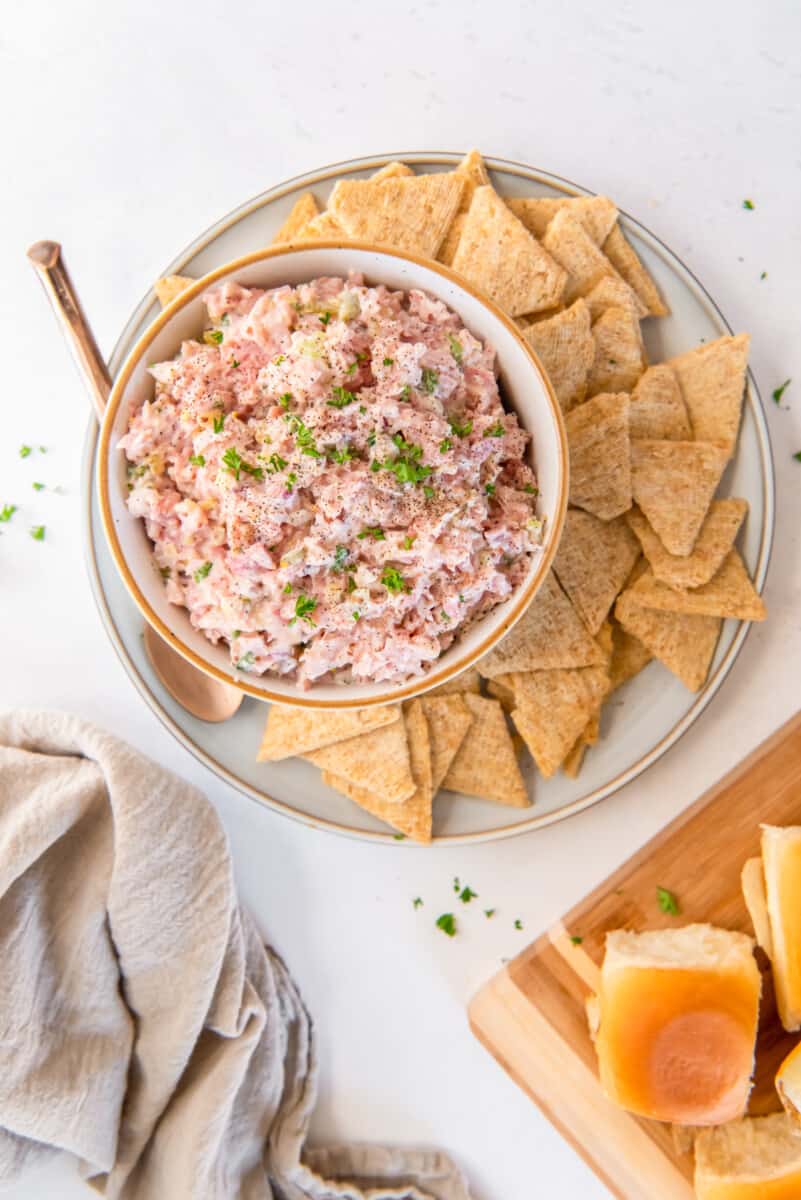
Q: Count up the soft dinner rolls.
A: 4